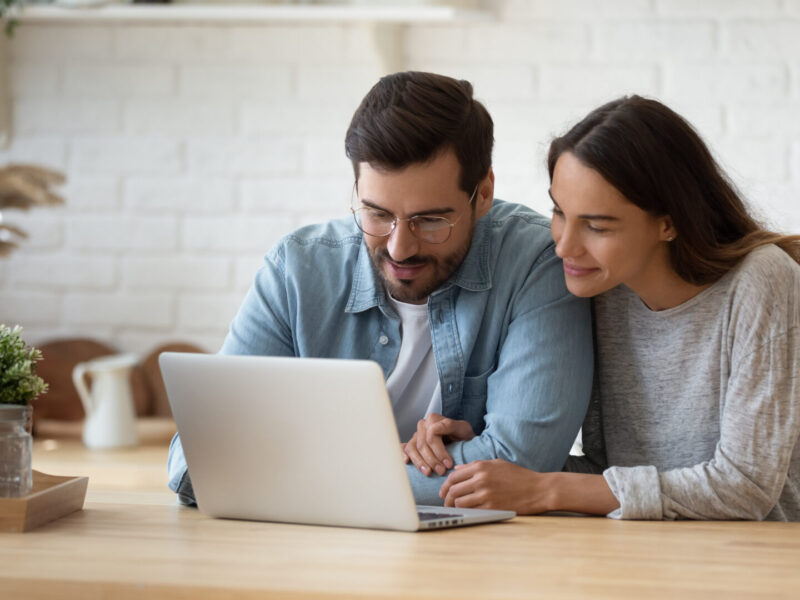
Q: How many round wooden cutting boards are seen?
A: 2